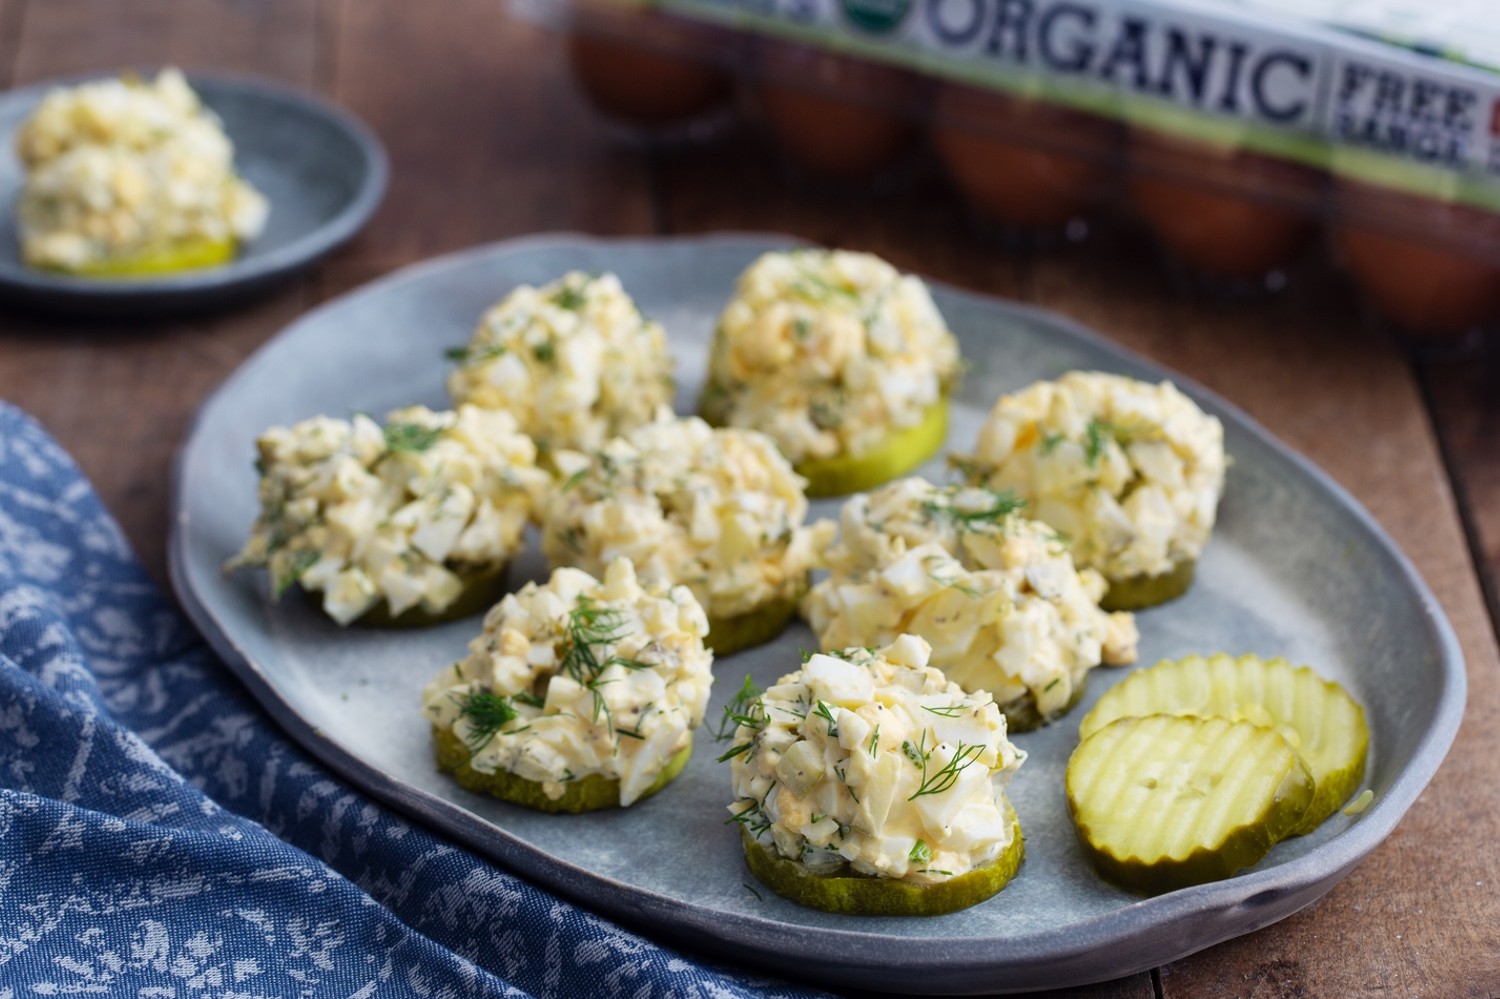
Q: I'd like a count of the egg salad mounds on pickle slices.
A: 9